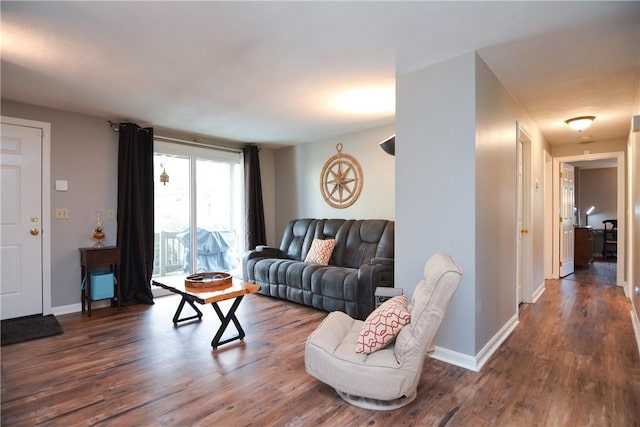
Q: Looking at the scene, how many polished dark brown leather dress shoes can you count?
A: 0